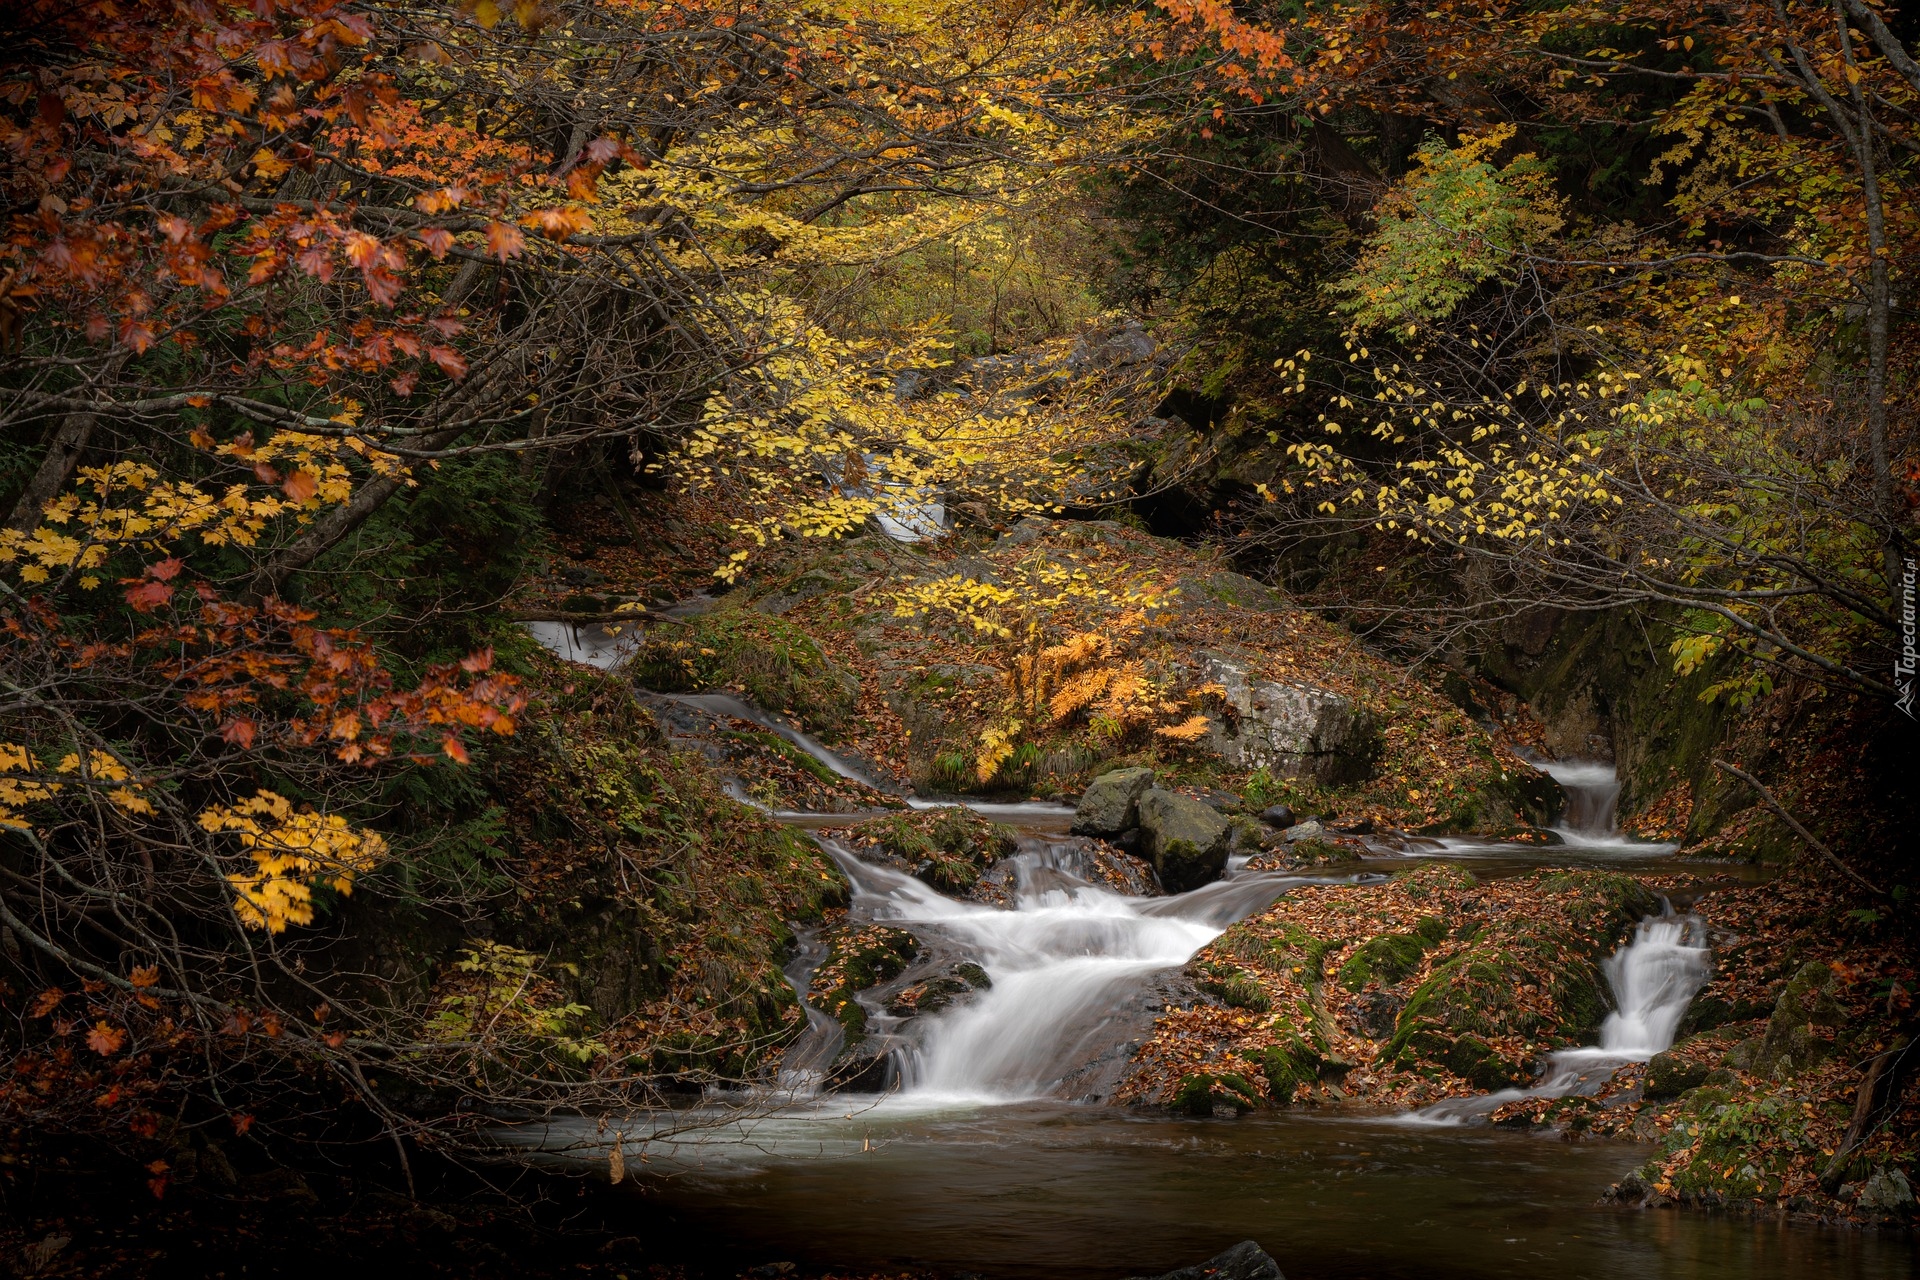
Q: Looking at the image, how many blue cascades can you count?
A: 0